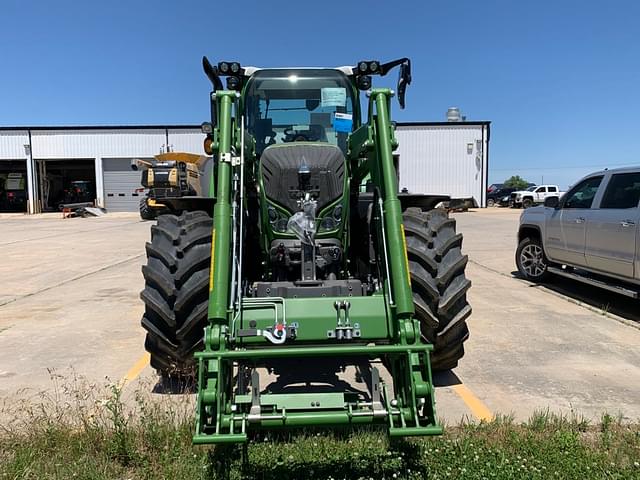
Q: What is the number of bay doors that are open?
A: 2